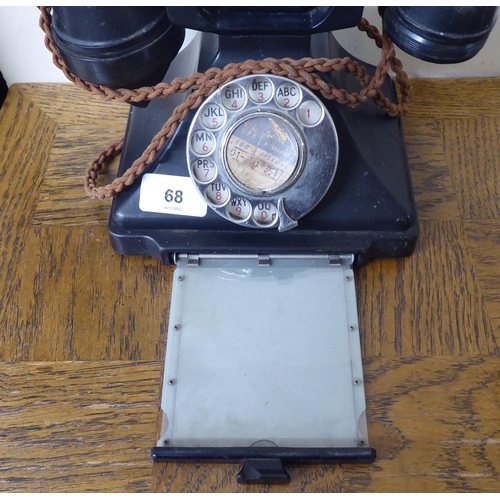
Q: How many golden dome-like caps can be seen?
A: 0